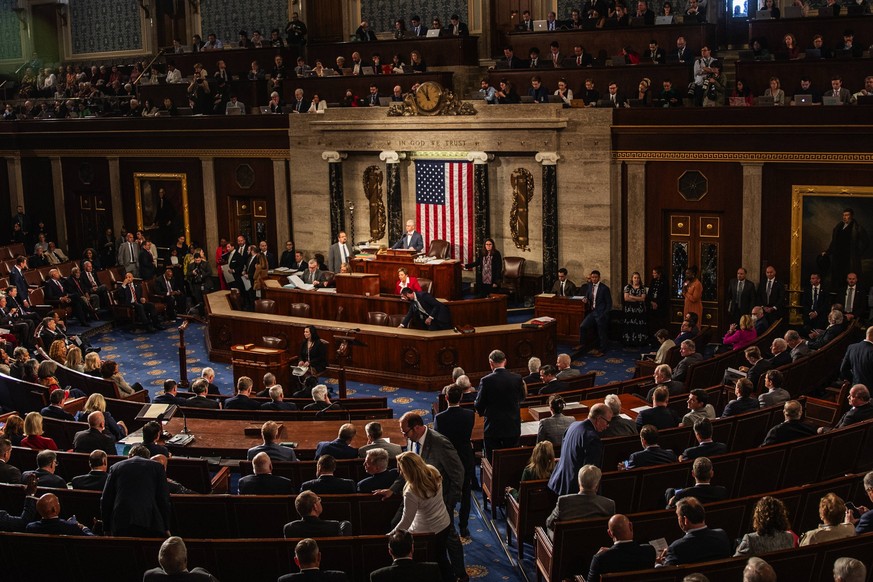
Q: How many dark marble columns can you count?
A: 4